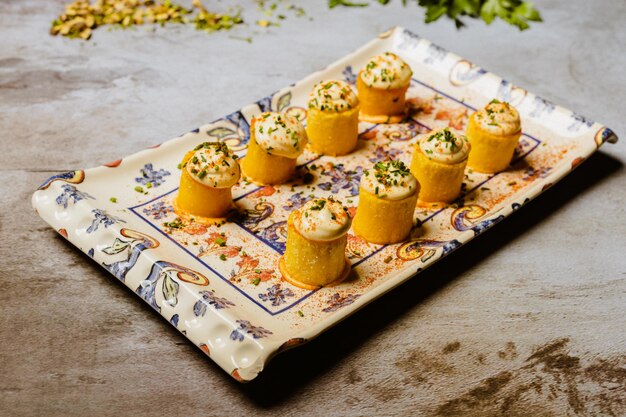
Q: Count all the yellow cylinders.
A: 8